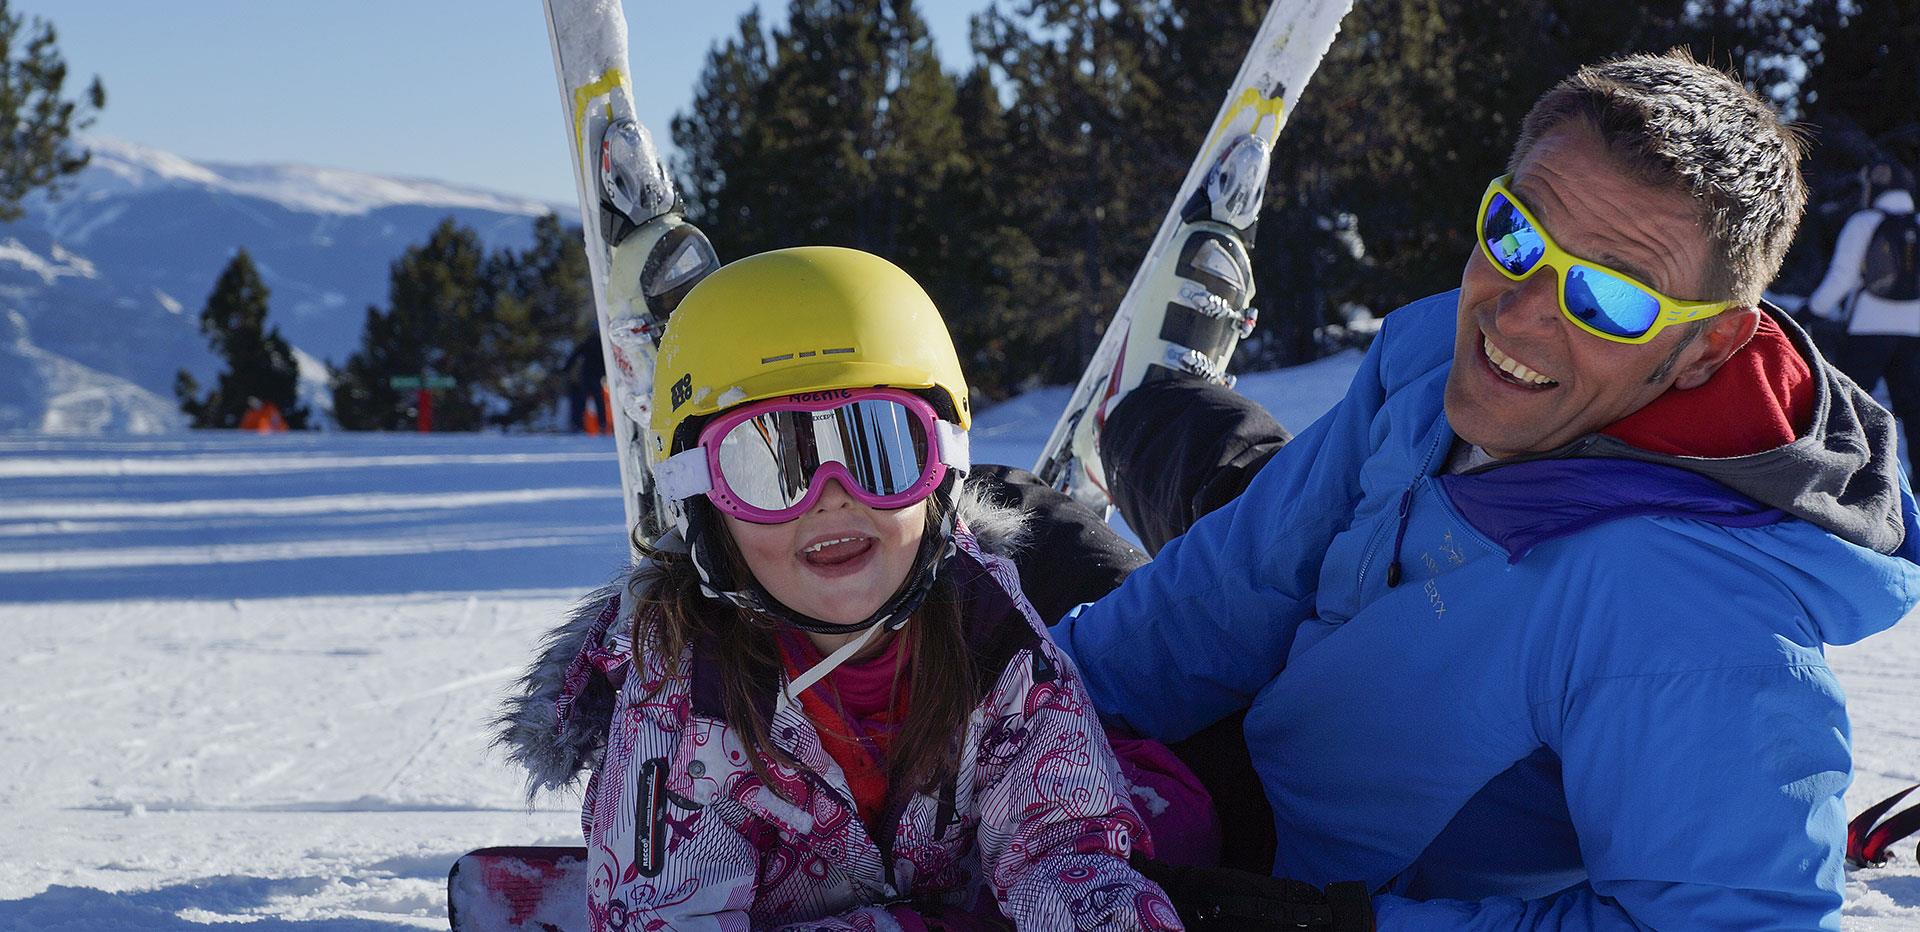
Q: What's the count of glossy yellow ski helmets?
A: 1